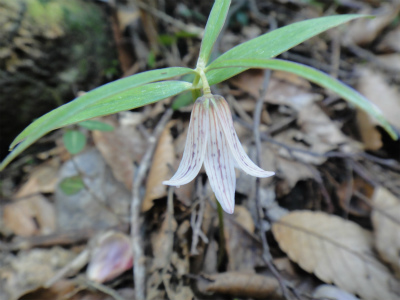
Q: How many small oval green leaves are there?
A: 3